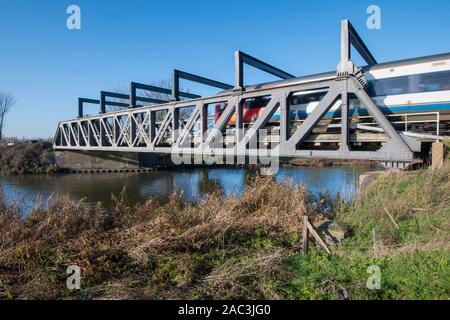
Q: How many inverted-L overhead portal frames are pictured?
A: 6